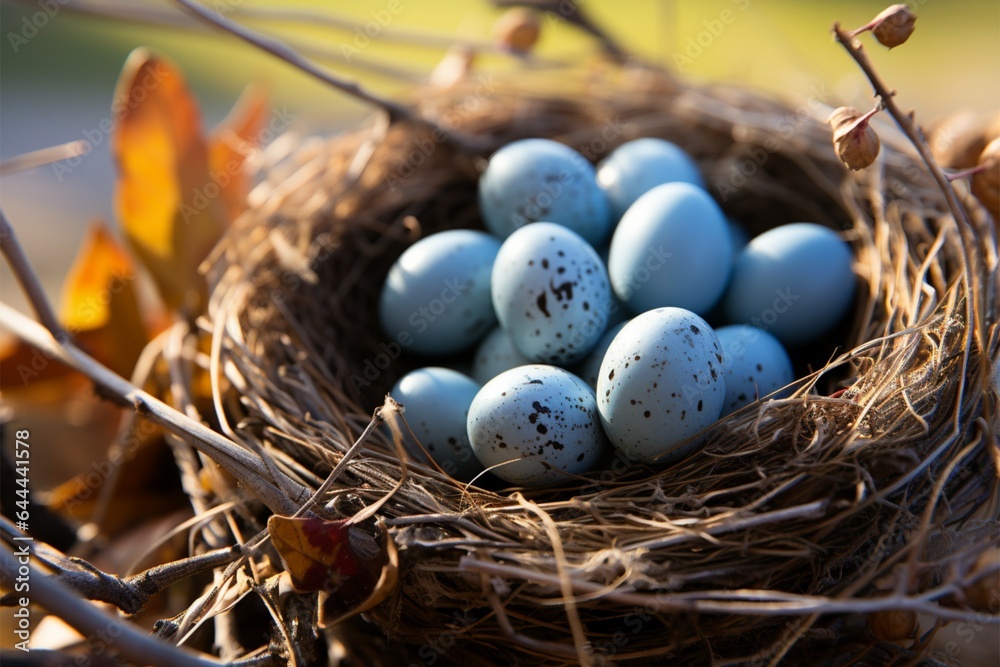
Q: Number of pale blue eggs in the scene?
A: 13